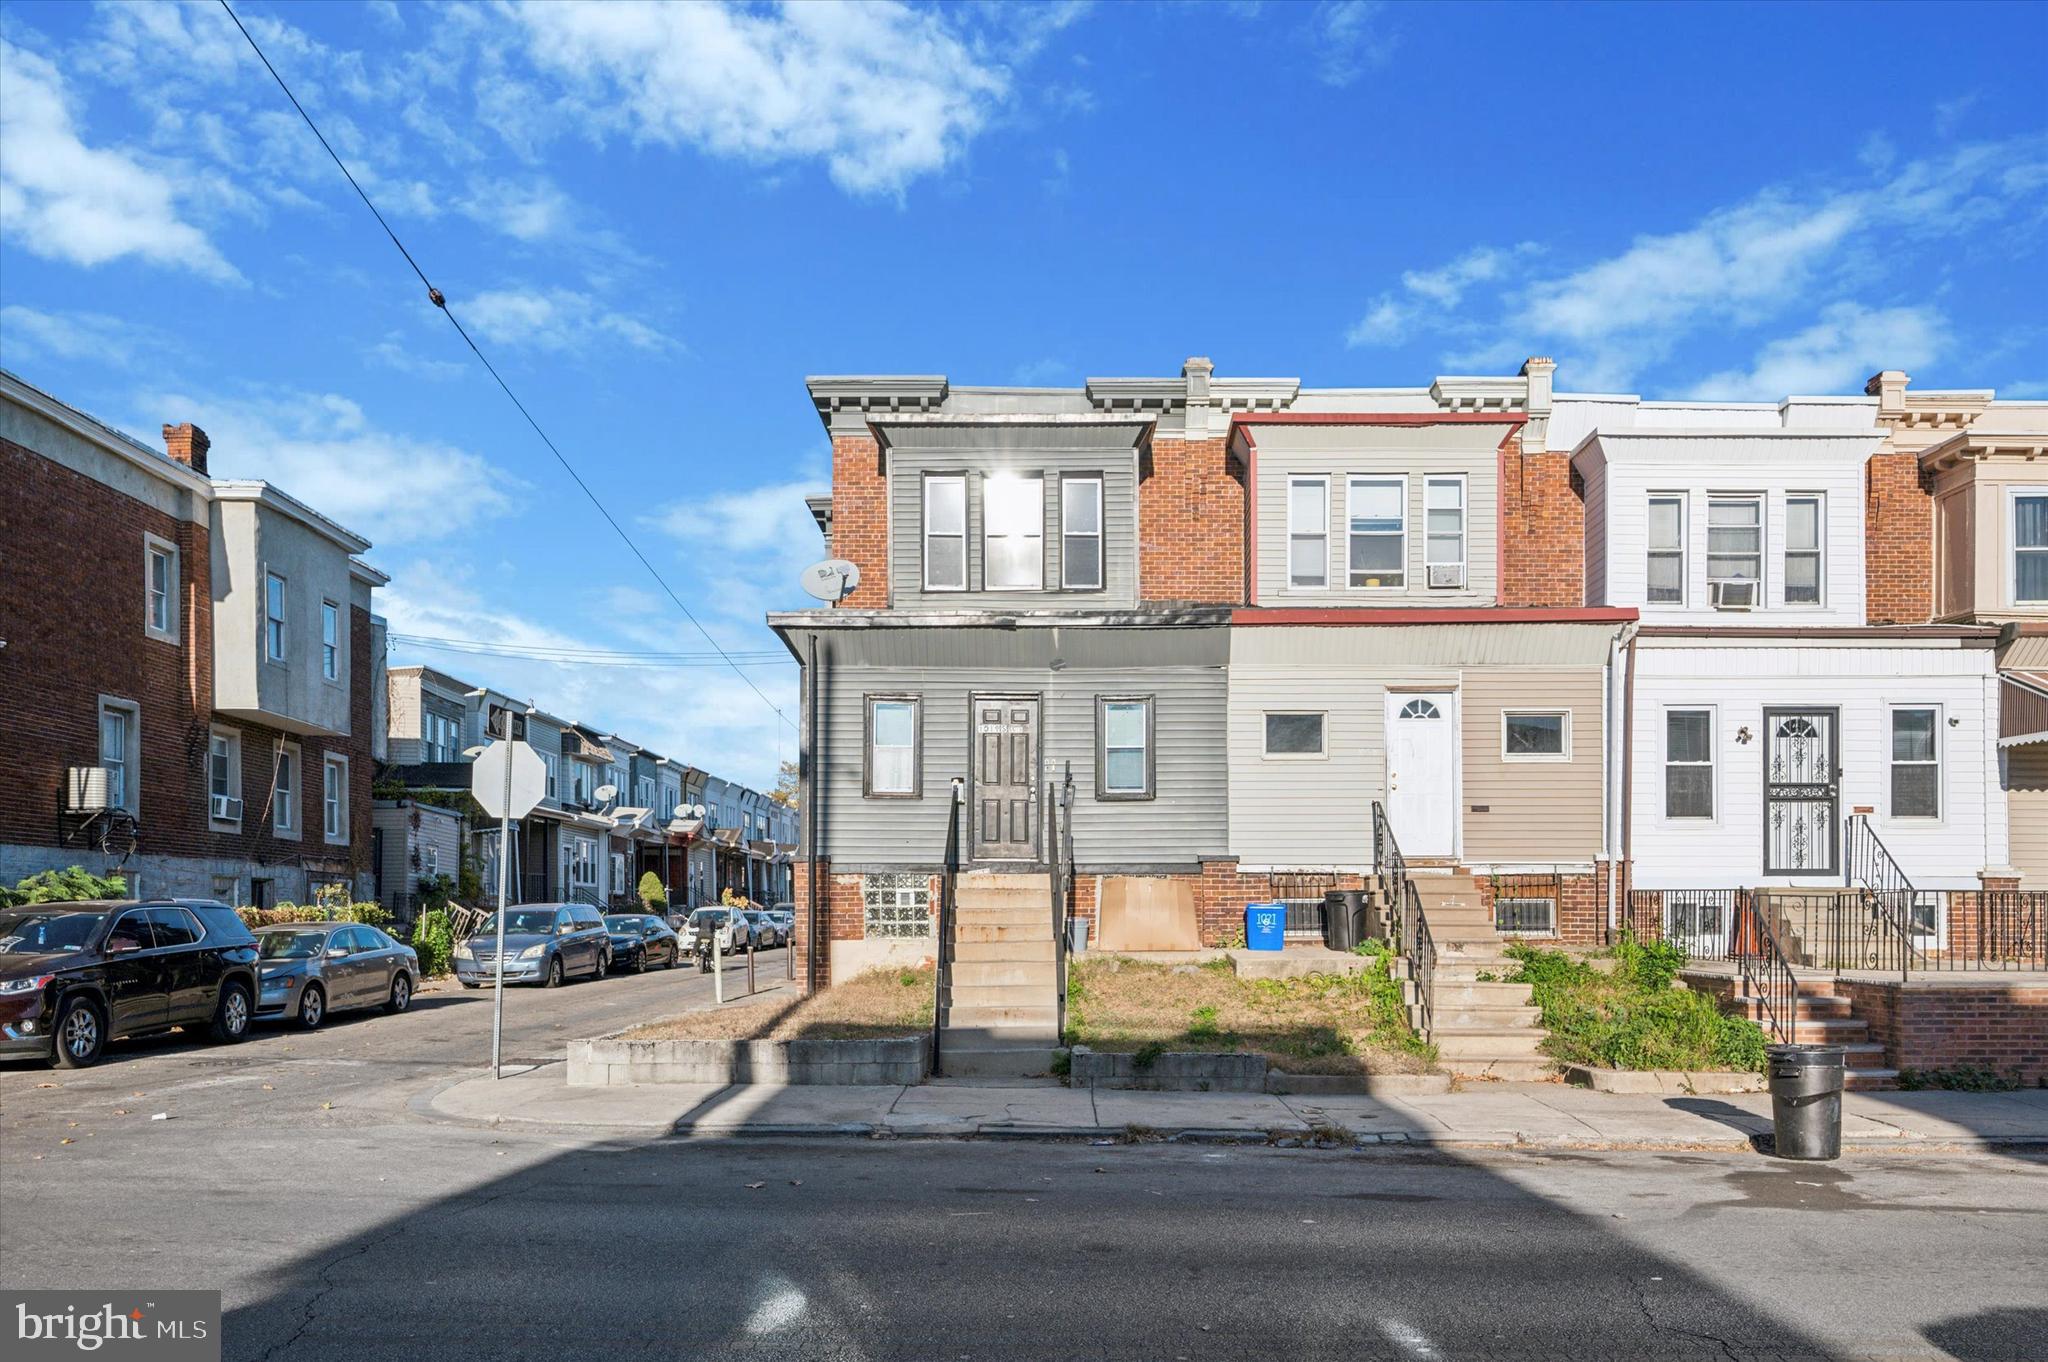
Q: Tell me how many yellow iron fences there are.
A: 0